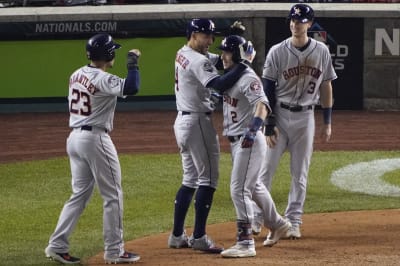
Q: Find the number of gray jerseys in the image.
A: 4